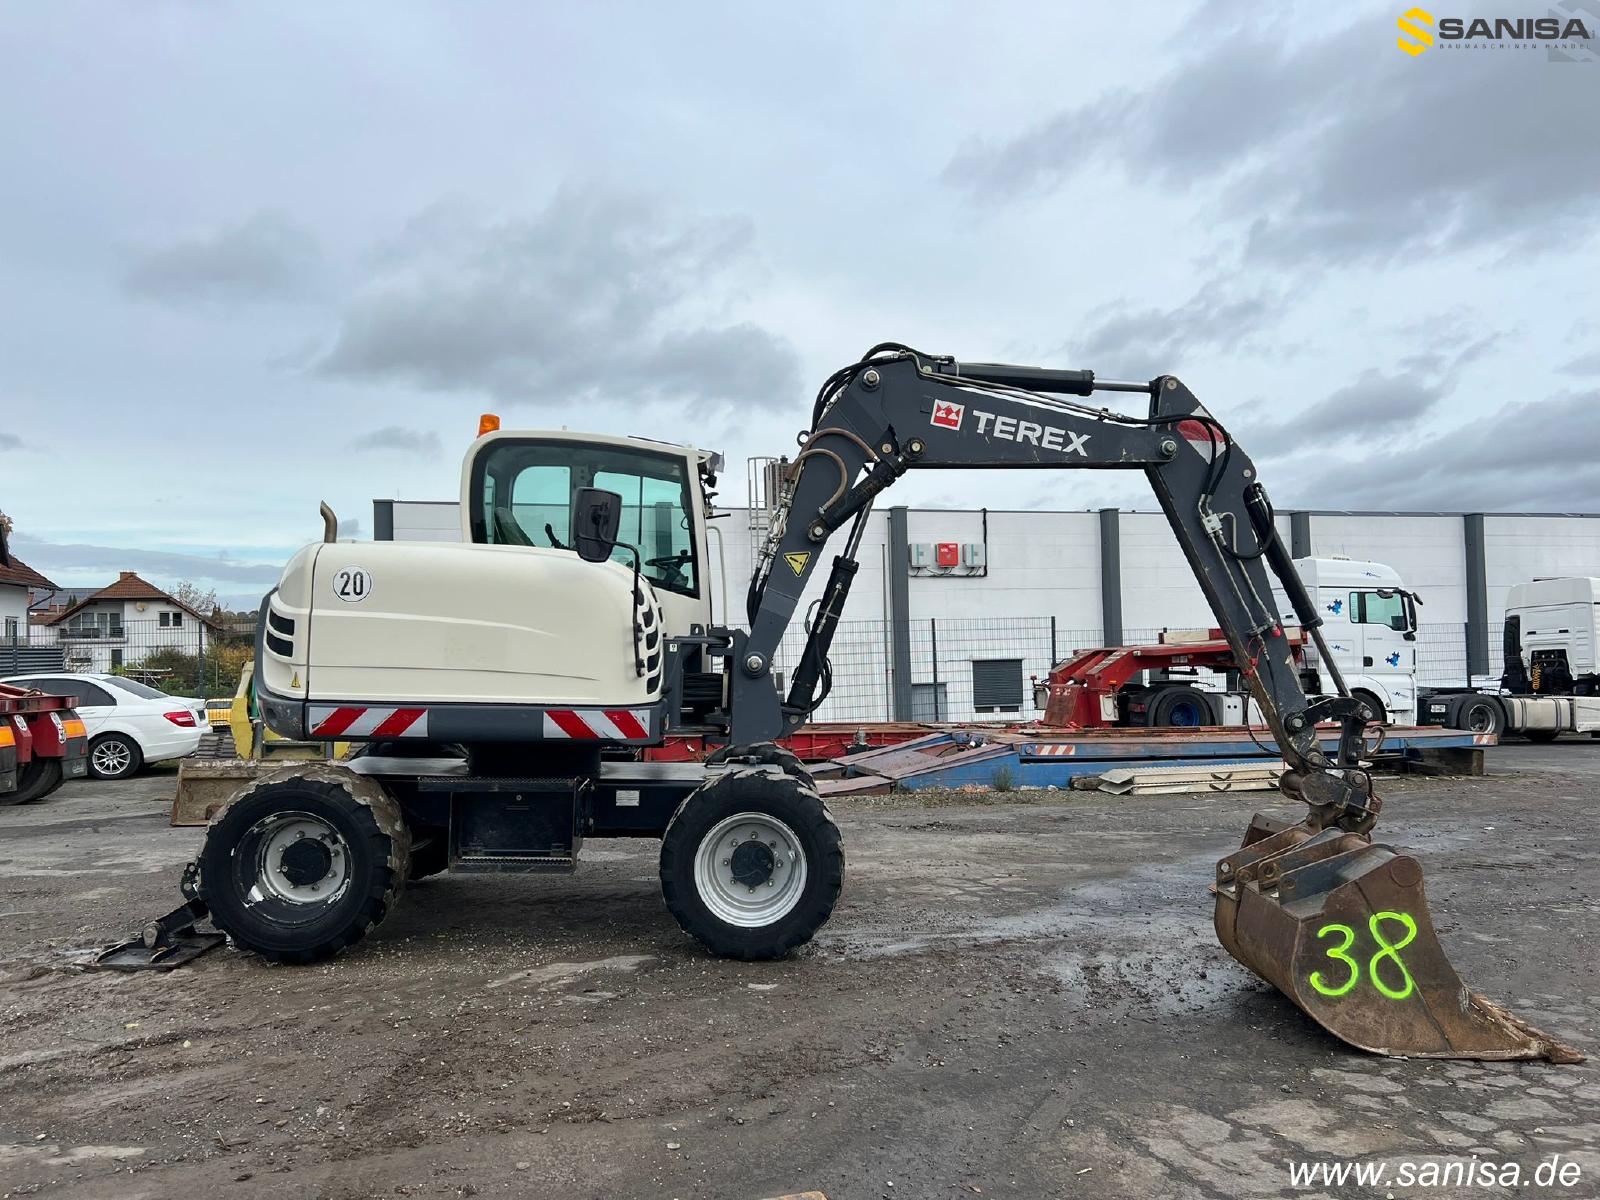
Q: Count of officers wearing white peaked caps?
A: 0